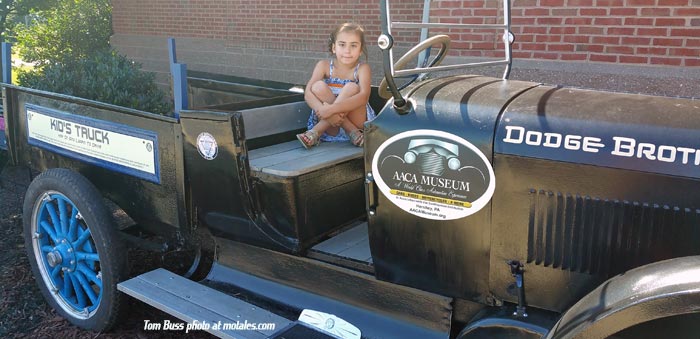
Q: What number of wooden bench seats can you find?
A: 1